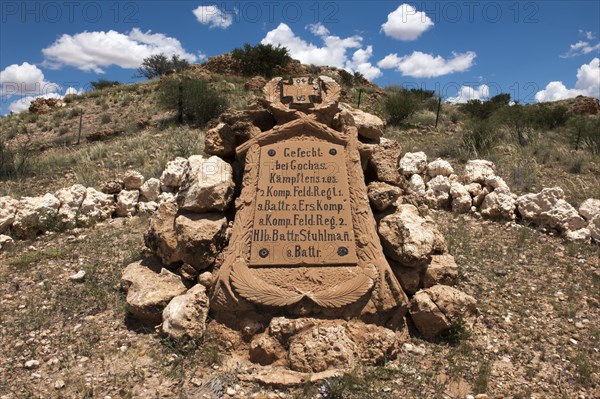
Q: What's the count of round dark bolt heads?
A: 4